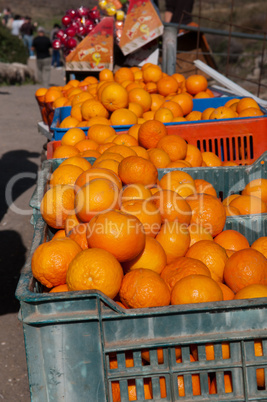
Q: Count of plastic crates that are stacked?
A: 4